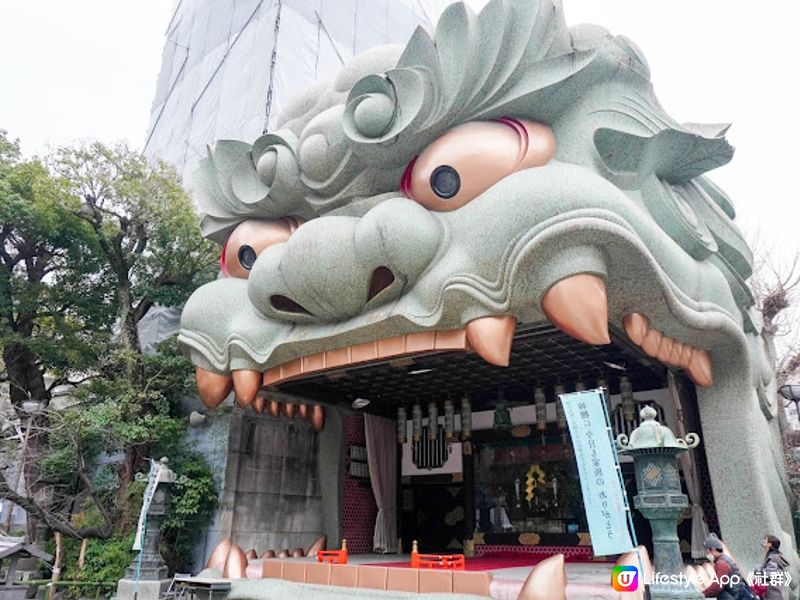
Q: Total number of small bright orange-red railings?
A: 2